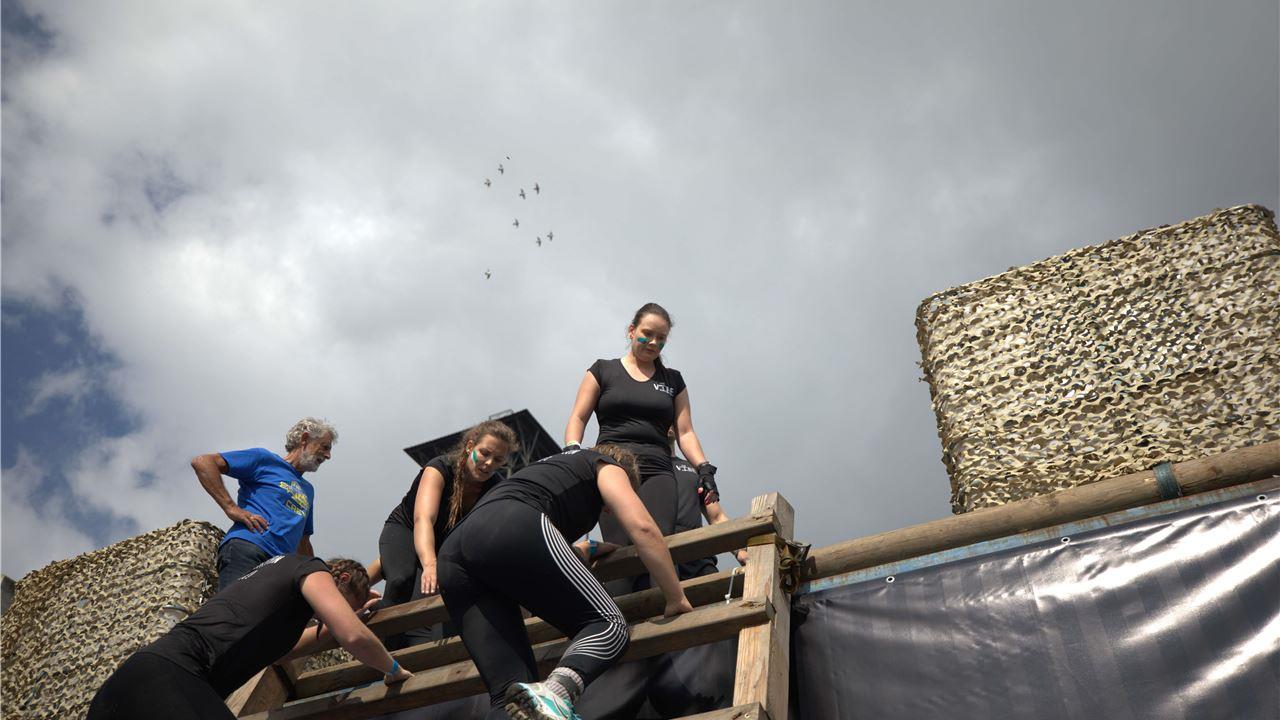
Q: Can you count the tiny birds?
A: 9